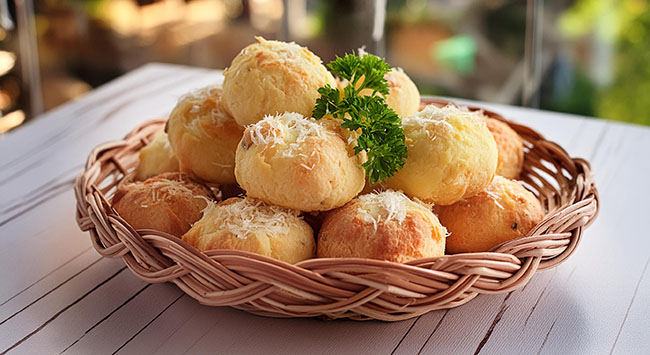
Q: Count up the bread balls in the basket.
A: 11